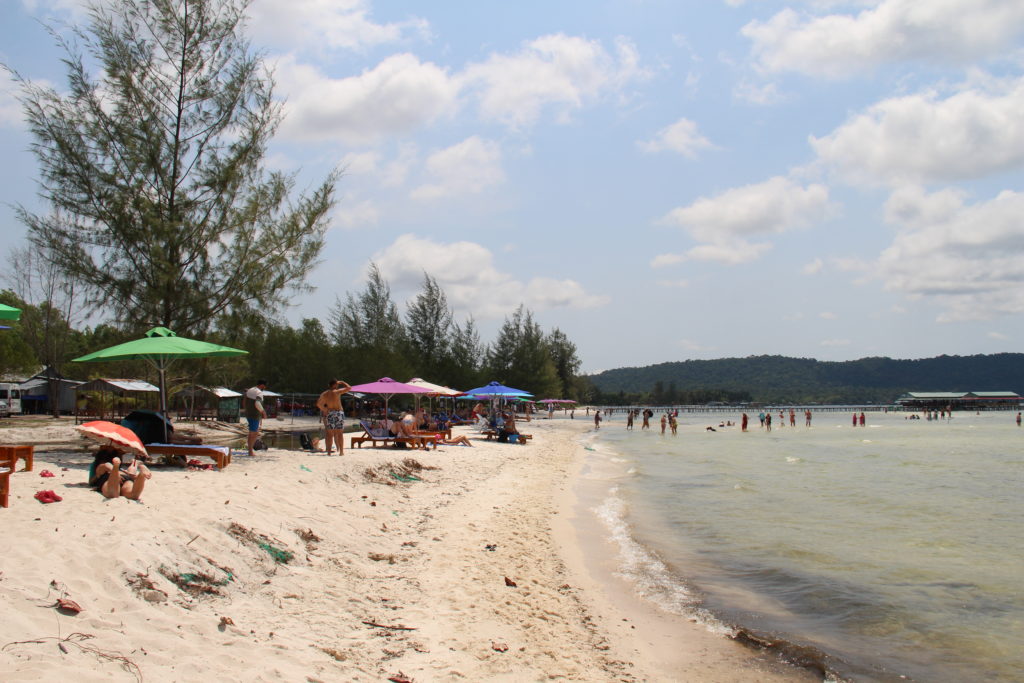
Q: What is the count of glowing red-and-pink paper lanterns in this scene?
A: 0